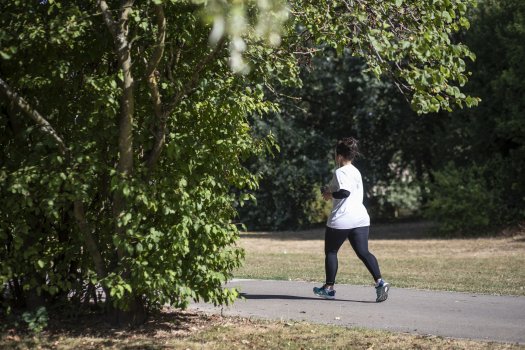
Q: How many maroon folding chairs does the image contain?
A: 0